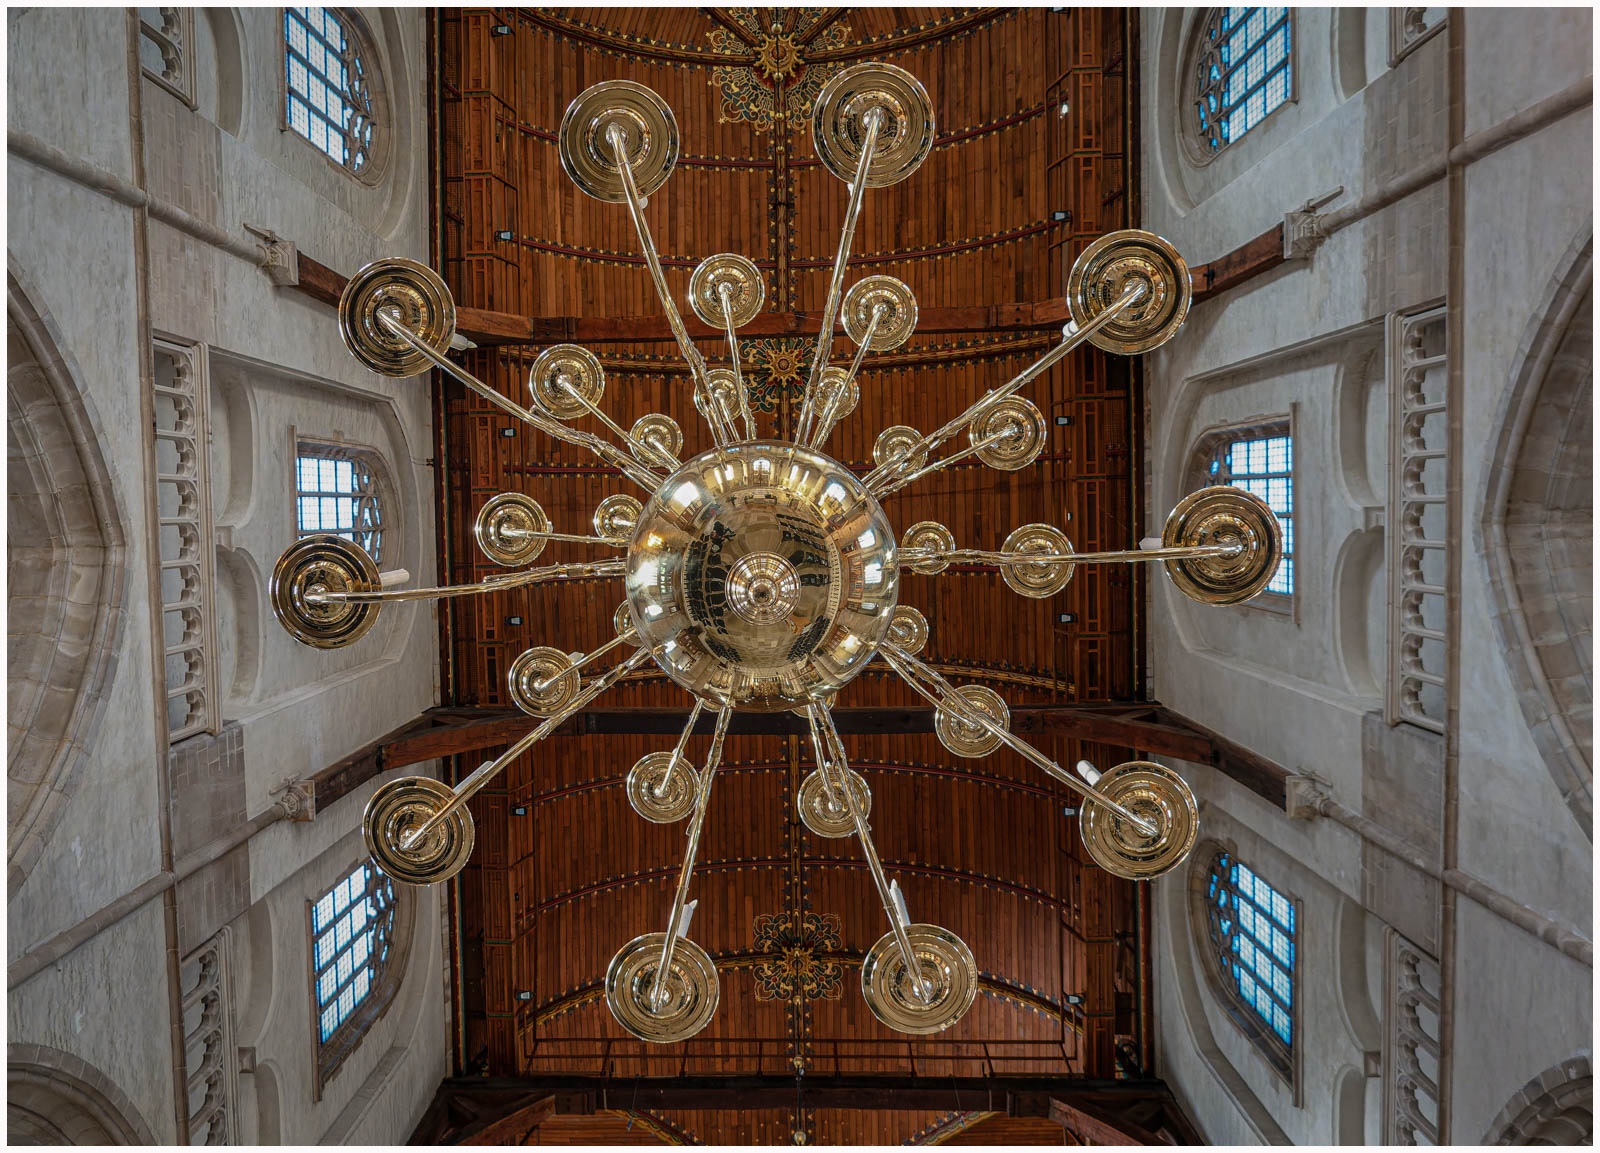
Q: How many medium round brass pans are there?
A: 10